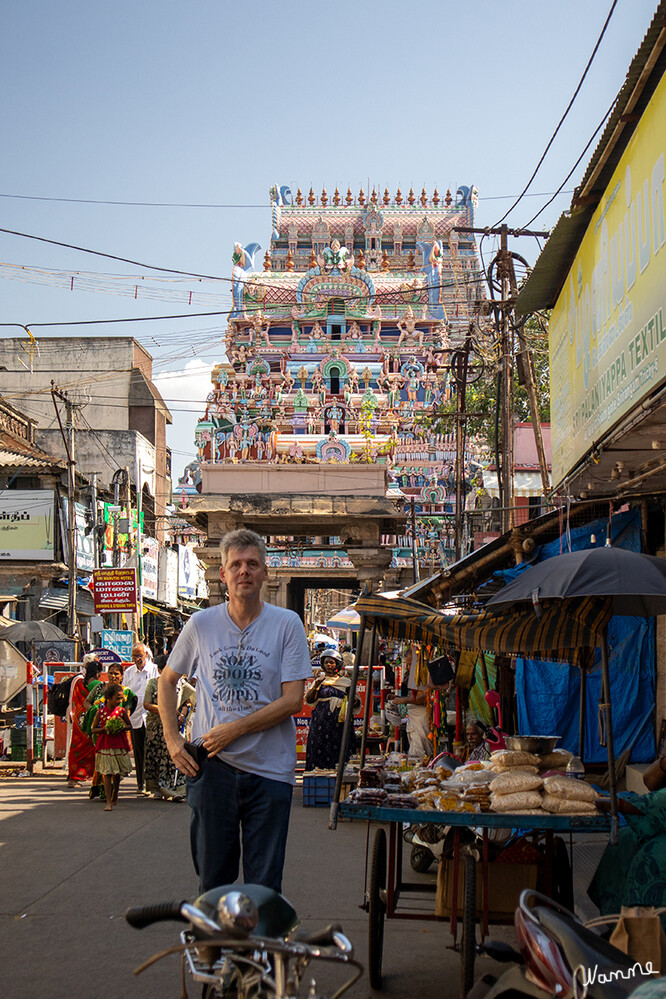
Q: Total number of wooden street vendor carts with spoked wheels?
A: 1